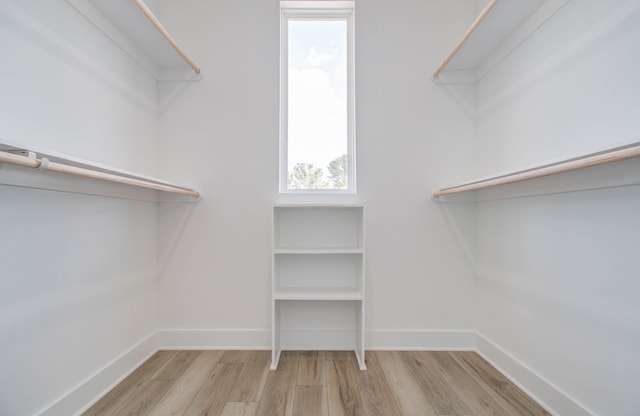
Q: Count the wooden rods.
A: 4